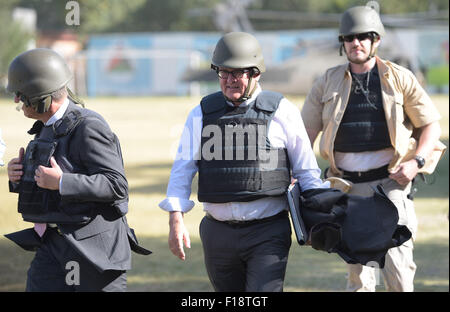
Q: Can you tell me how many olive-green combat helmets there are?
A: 3